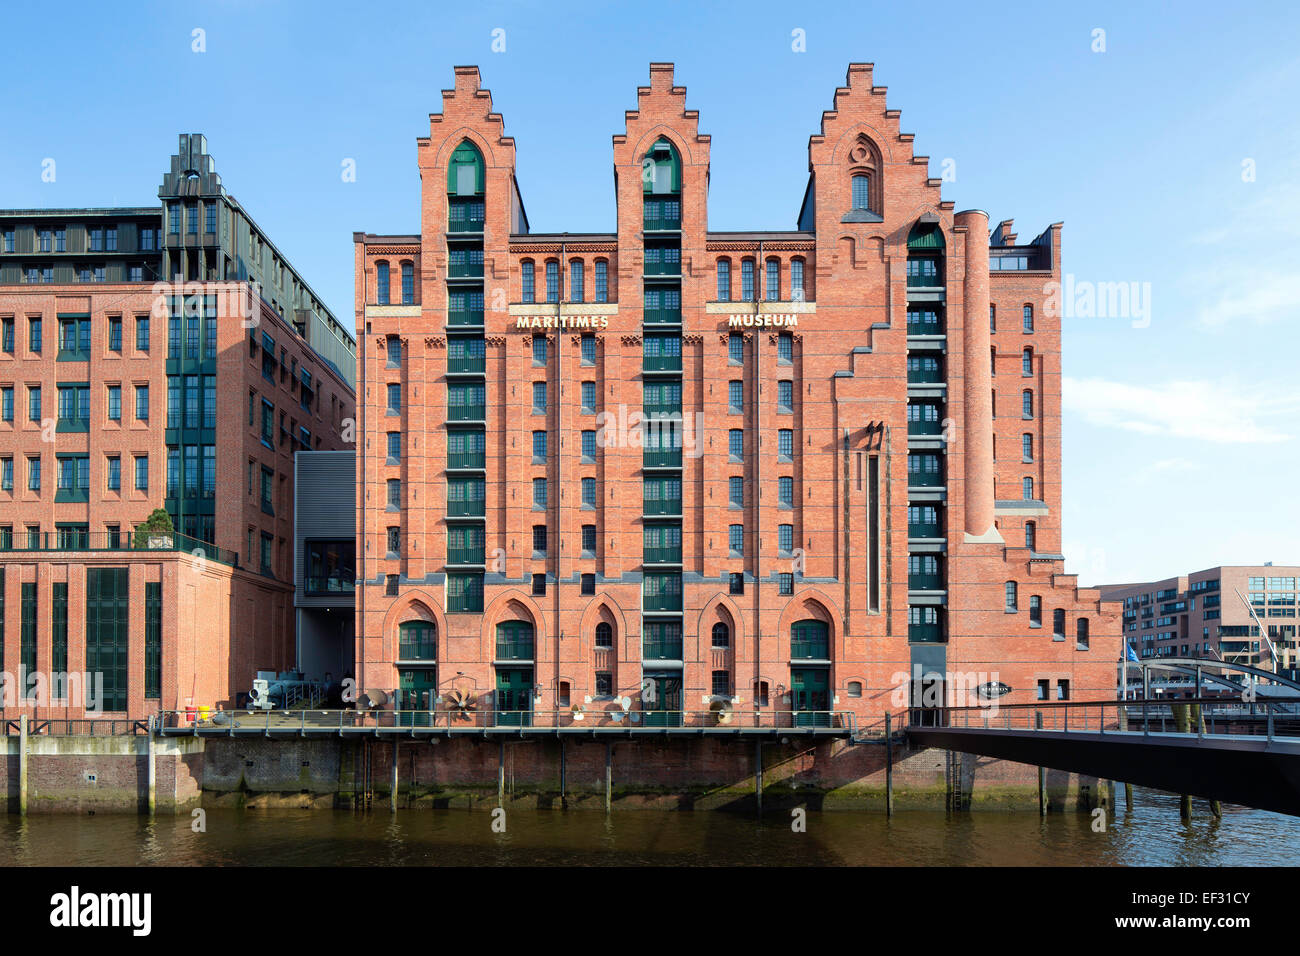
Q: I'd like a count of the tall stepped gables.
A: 3